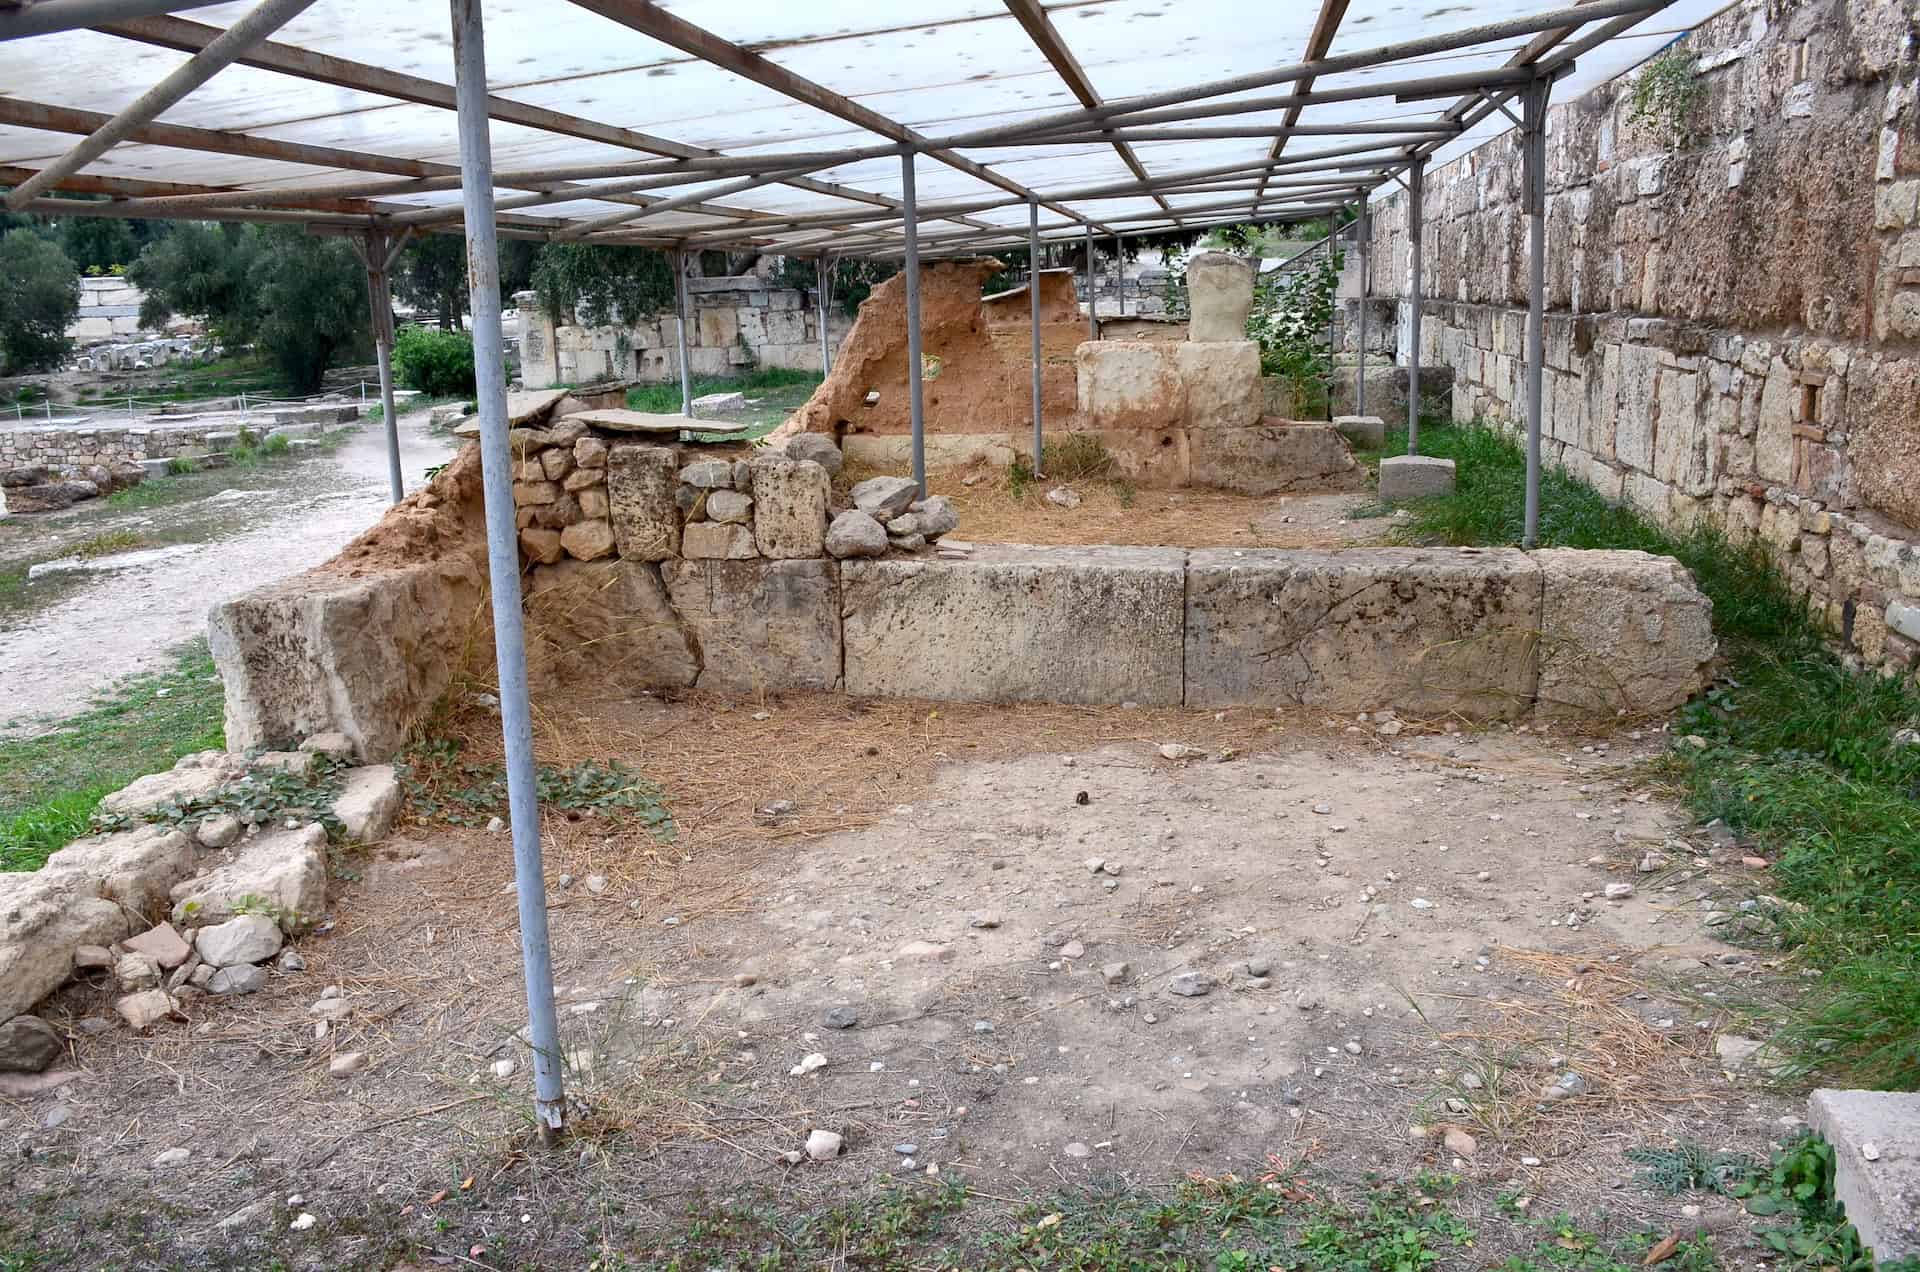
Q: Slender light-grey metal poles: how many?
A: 12